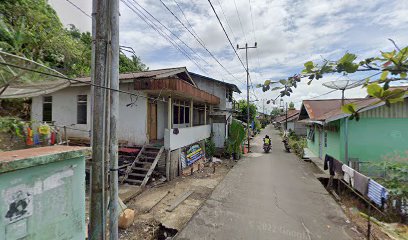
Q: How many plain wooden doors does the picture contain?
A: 1